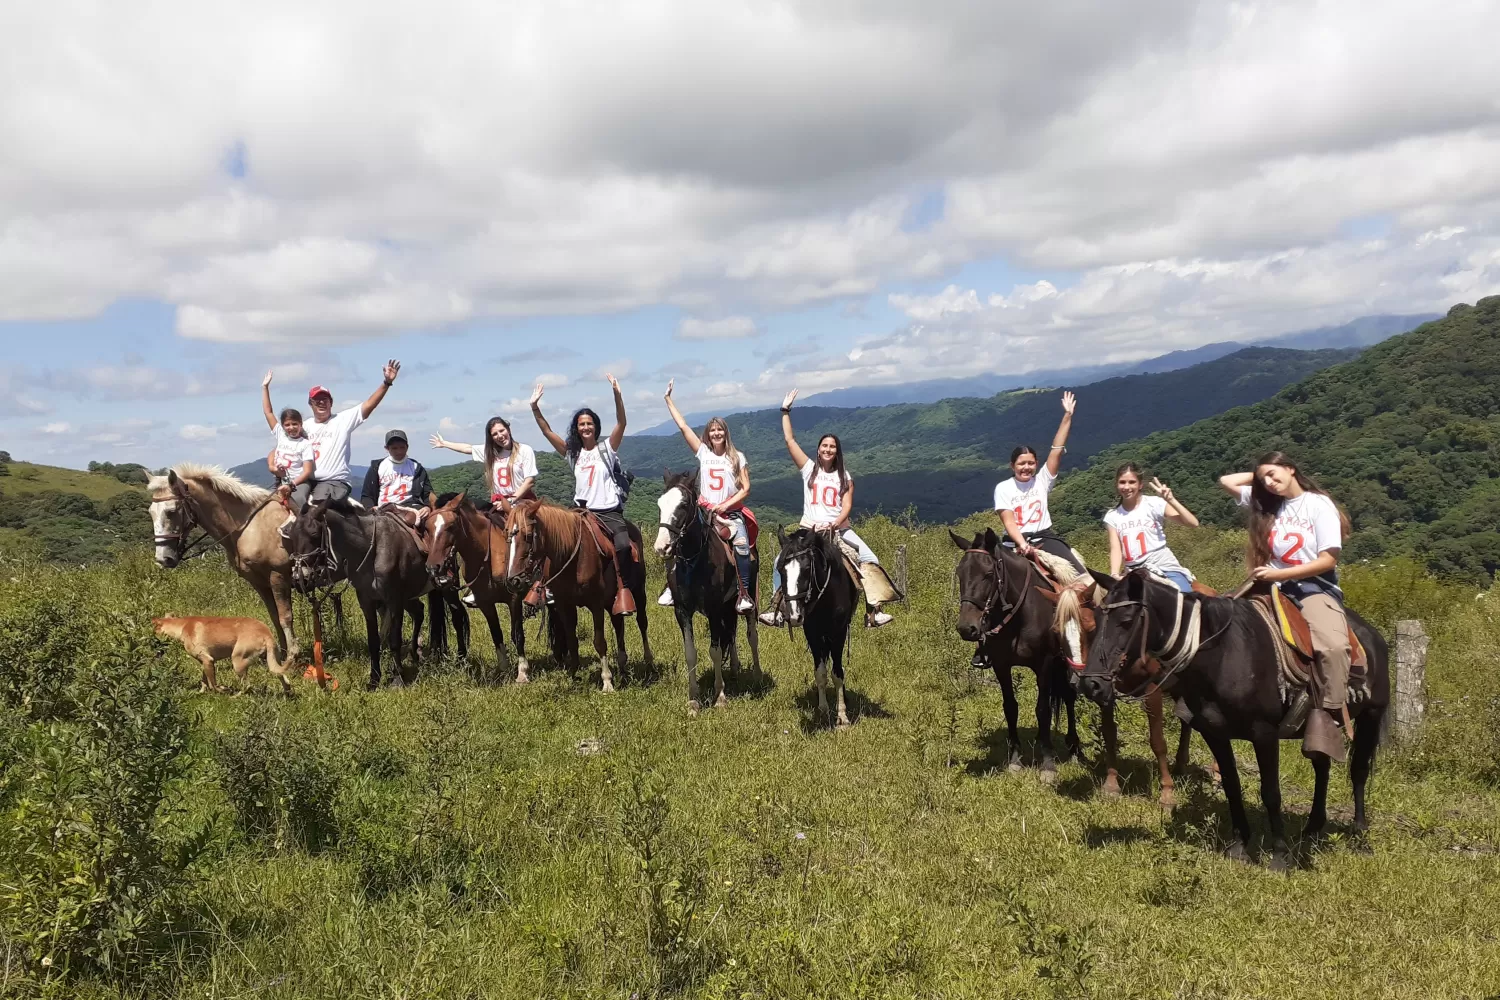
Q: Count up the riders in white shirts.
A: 10